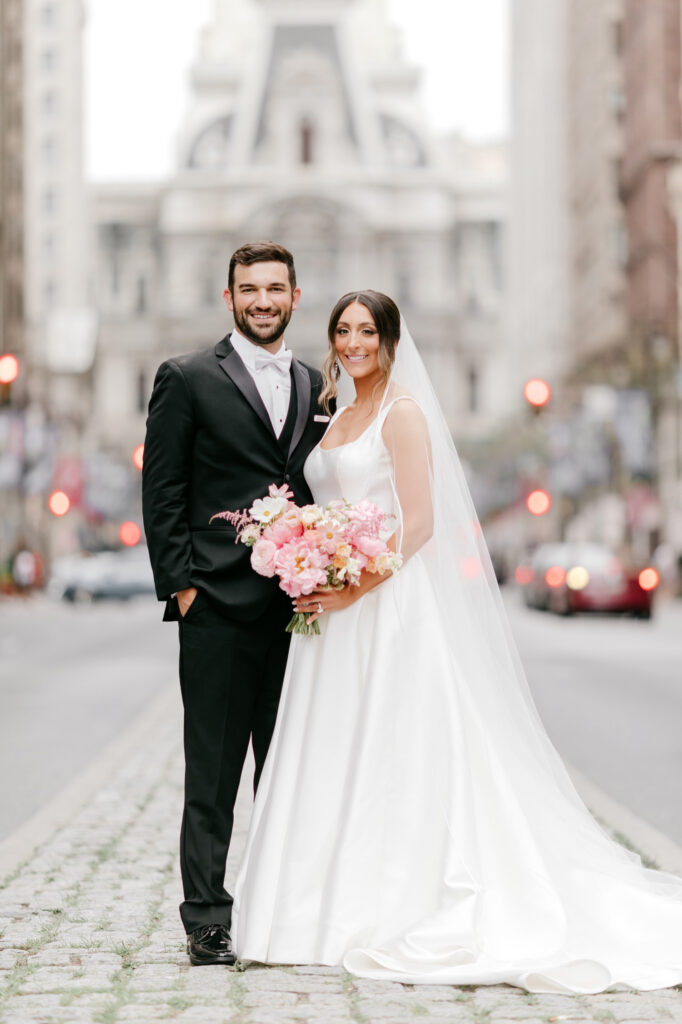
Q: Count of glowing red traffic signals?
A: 6